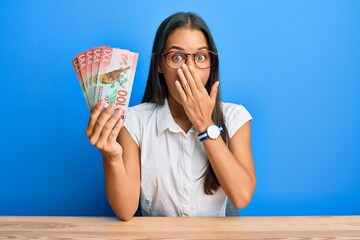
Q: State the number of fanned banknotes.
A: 5